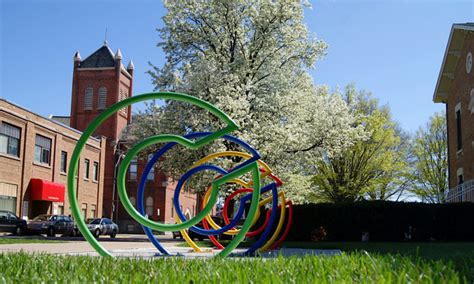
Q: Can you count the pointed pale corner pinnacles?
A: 3